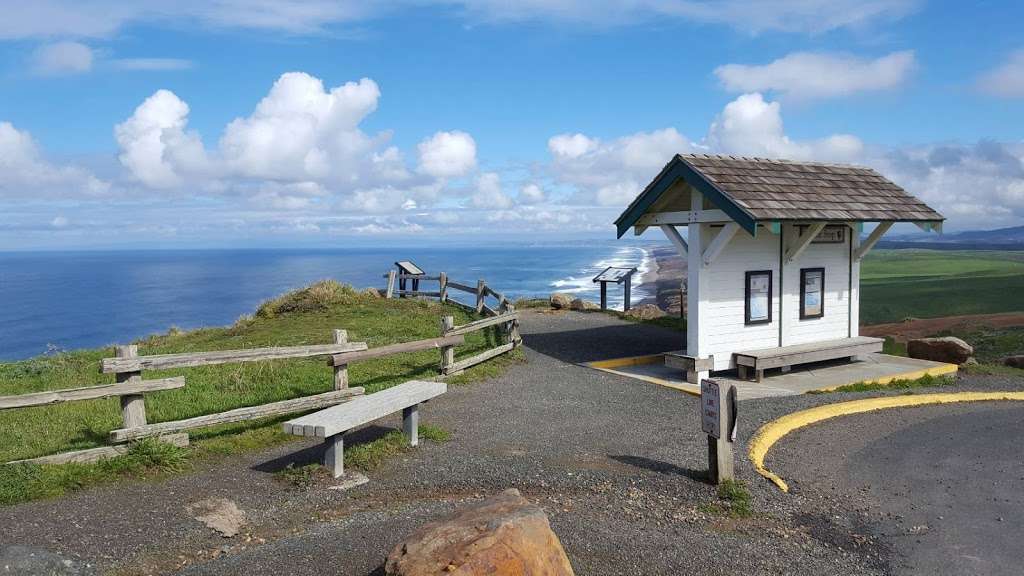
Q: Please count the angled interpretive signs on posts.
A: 2